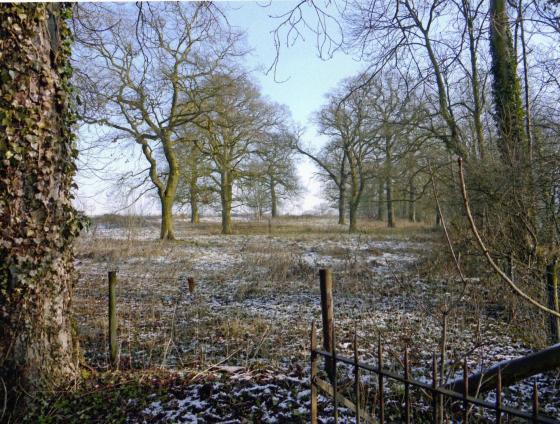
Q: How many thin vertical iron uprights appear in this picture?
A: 9